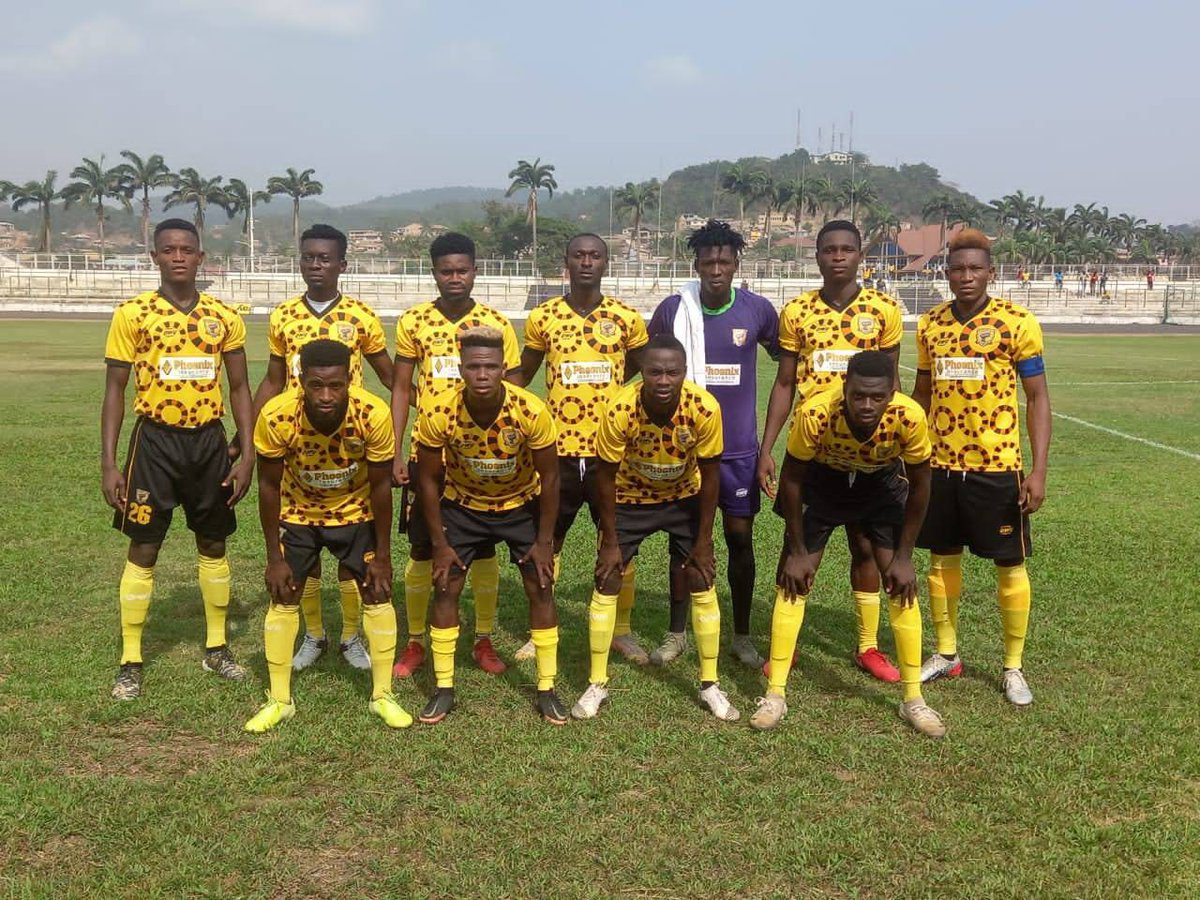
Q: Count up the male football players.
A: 11